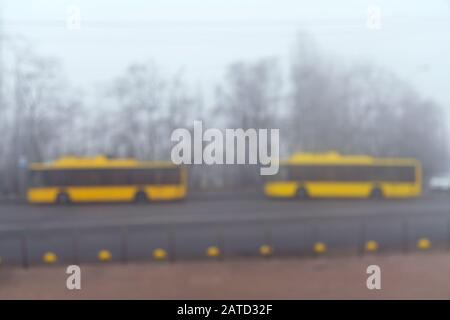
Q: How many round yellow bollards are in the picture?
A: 8